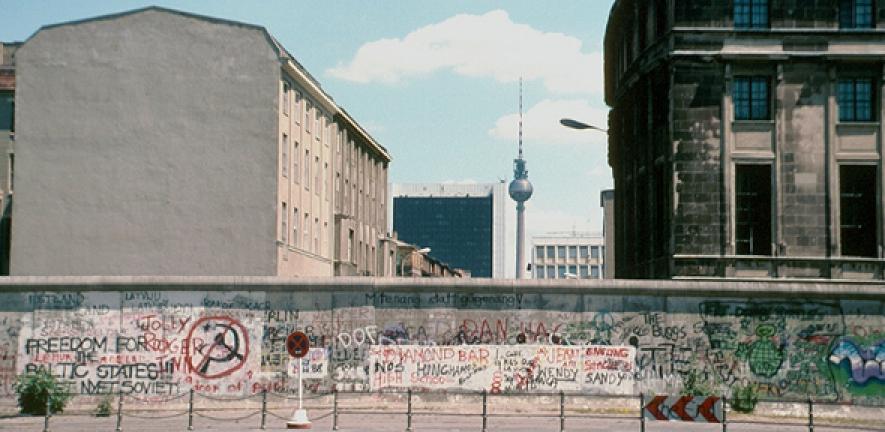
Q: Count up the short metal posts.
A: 11